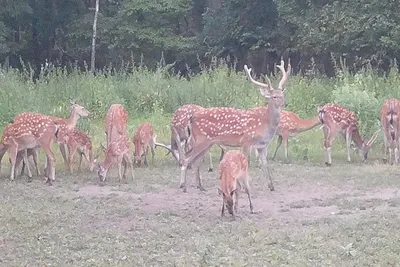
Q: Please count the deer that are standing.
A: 12